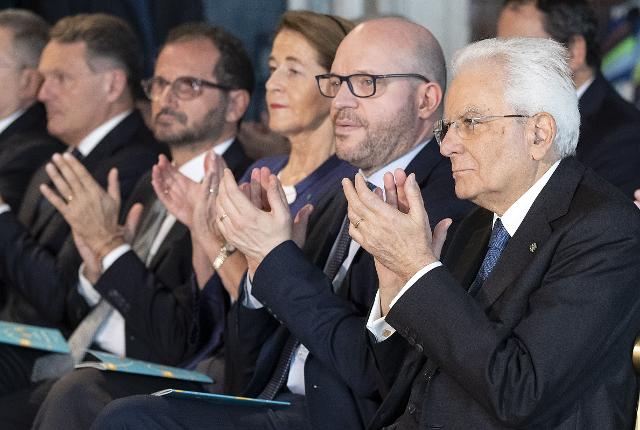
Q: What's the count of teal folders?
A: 3